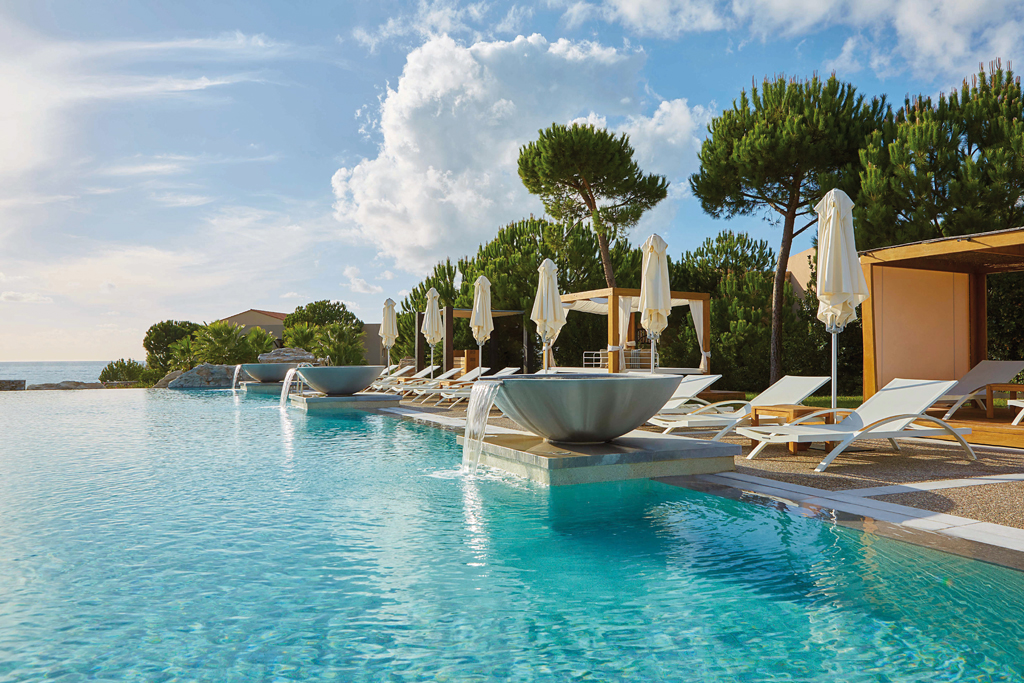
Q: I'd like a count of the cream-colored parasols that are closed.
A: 6